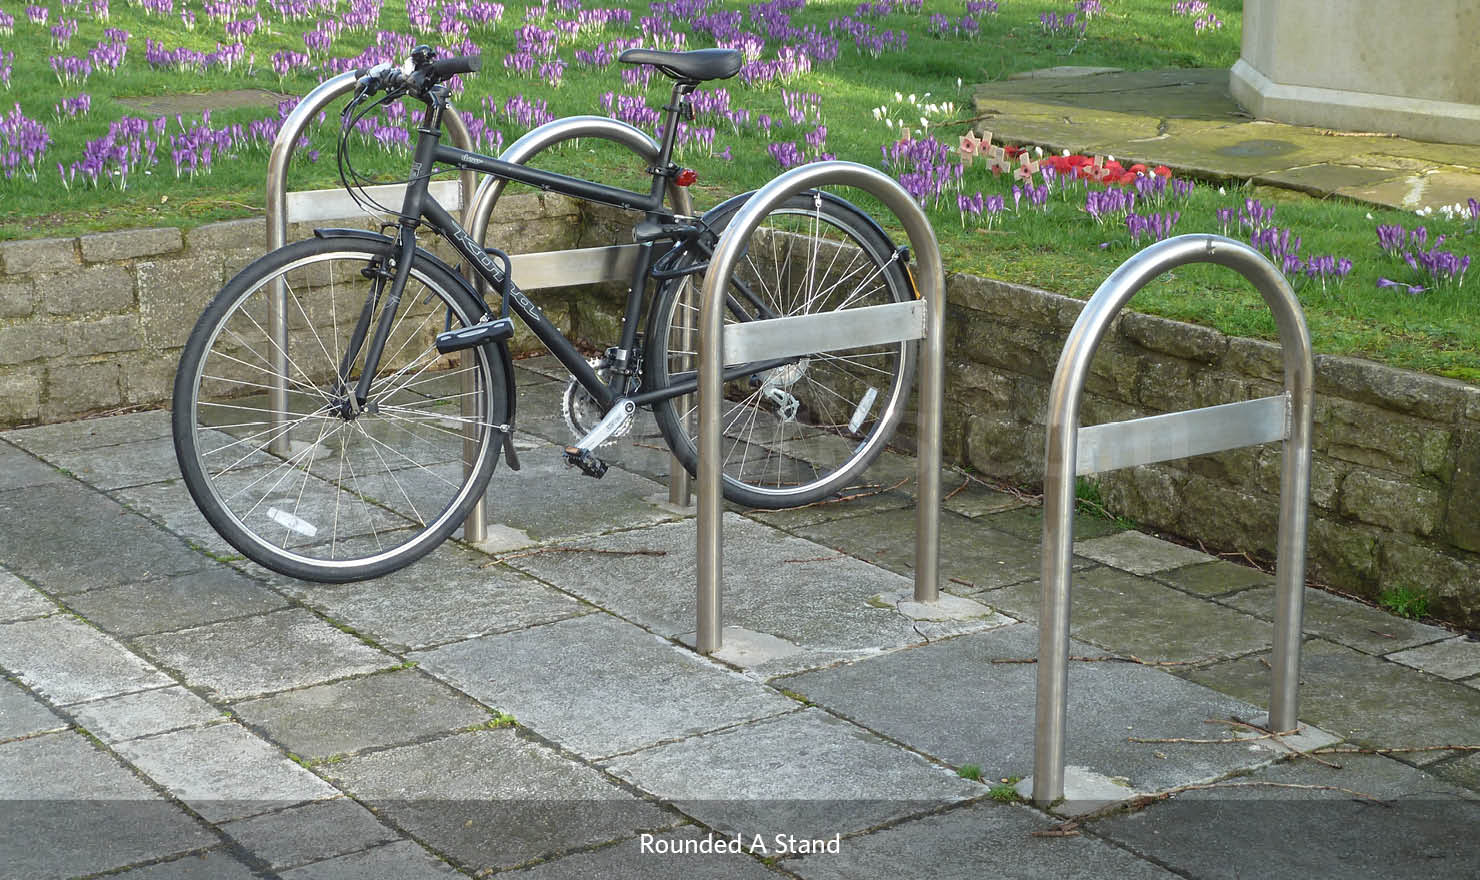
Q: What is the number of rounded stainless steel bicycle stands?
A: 4